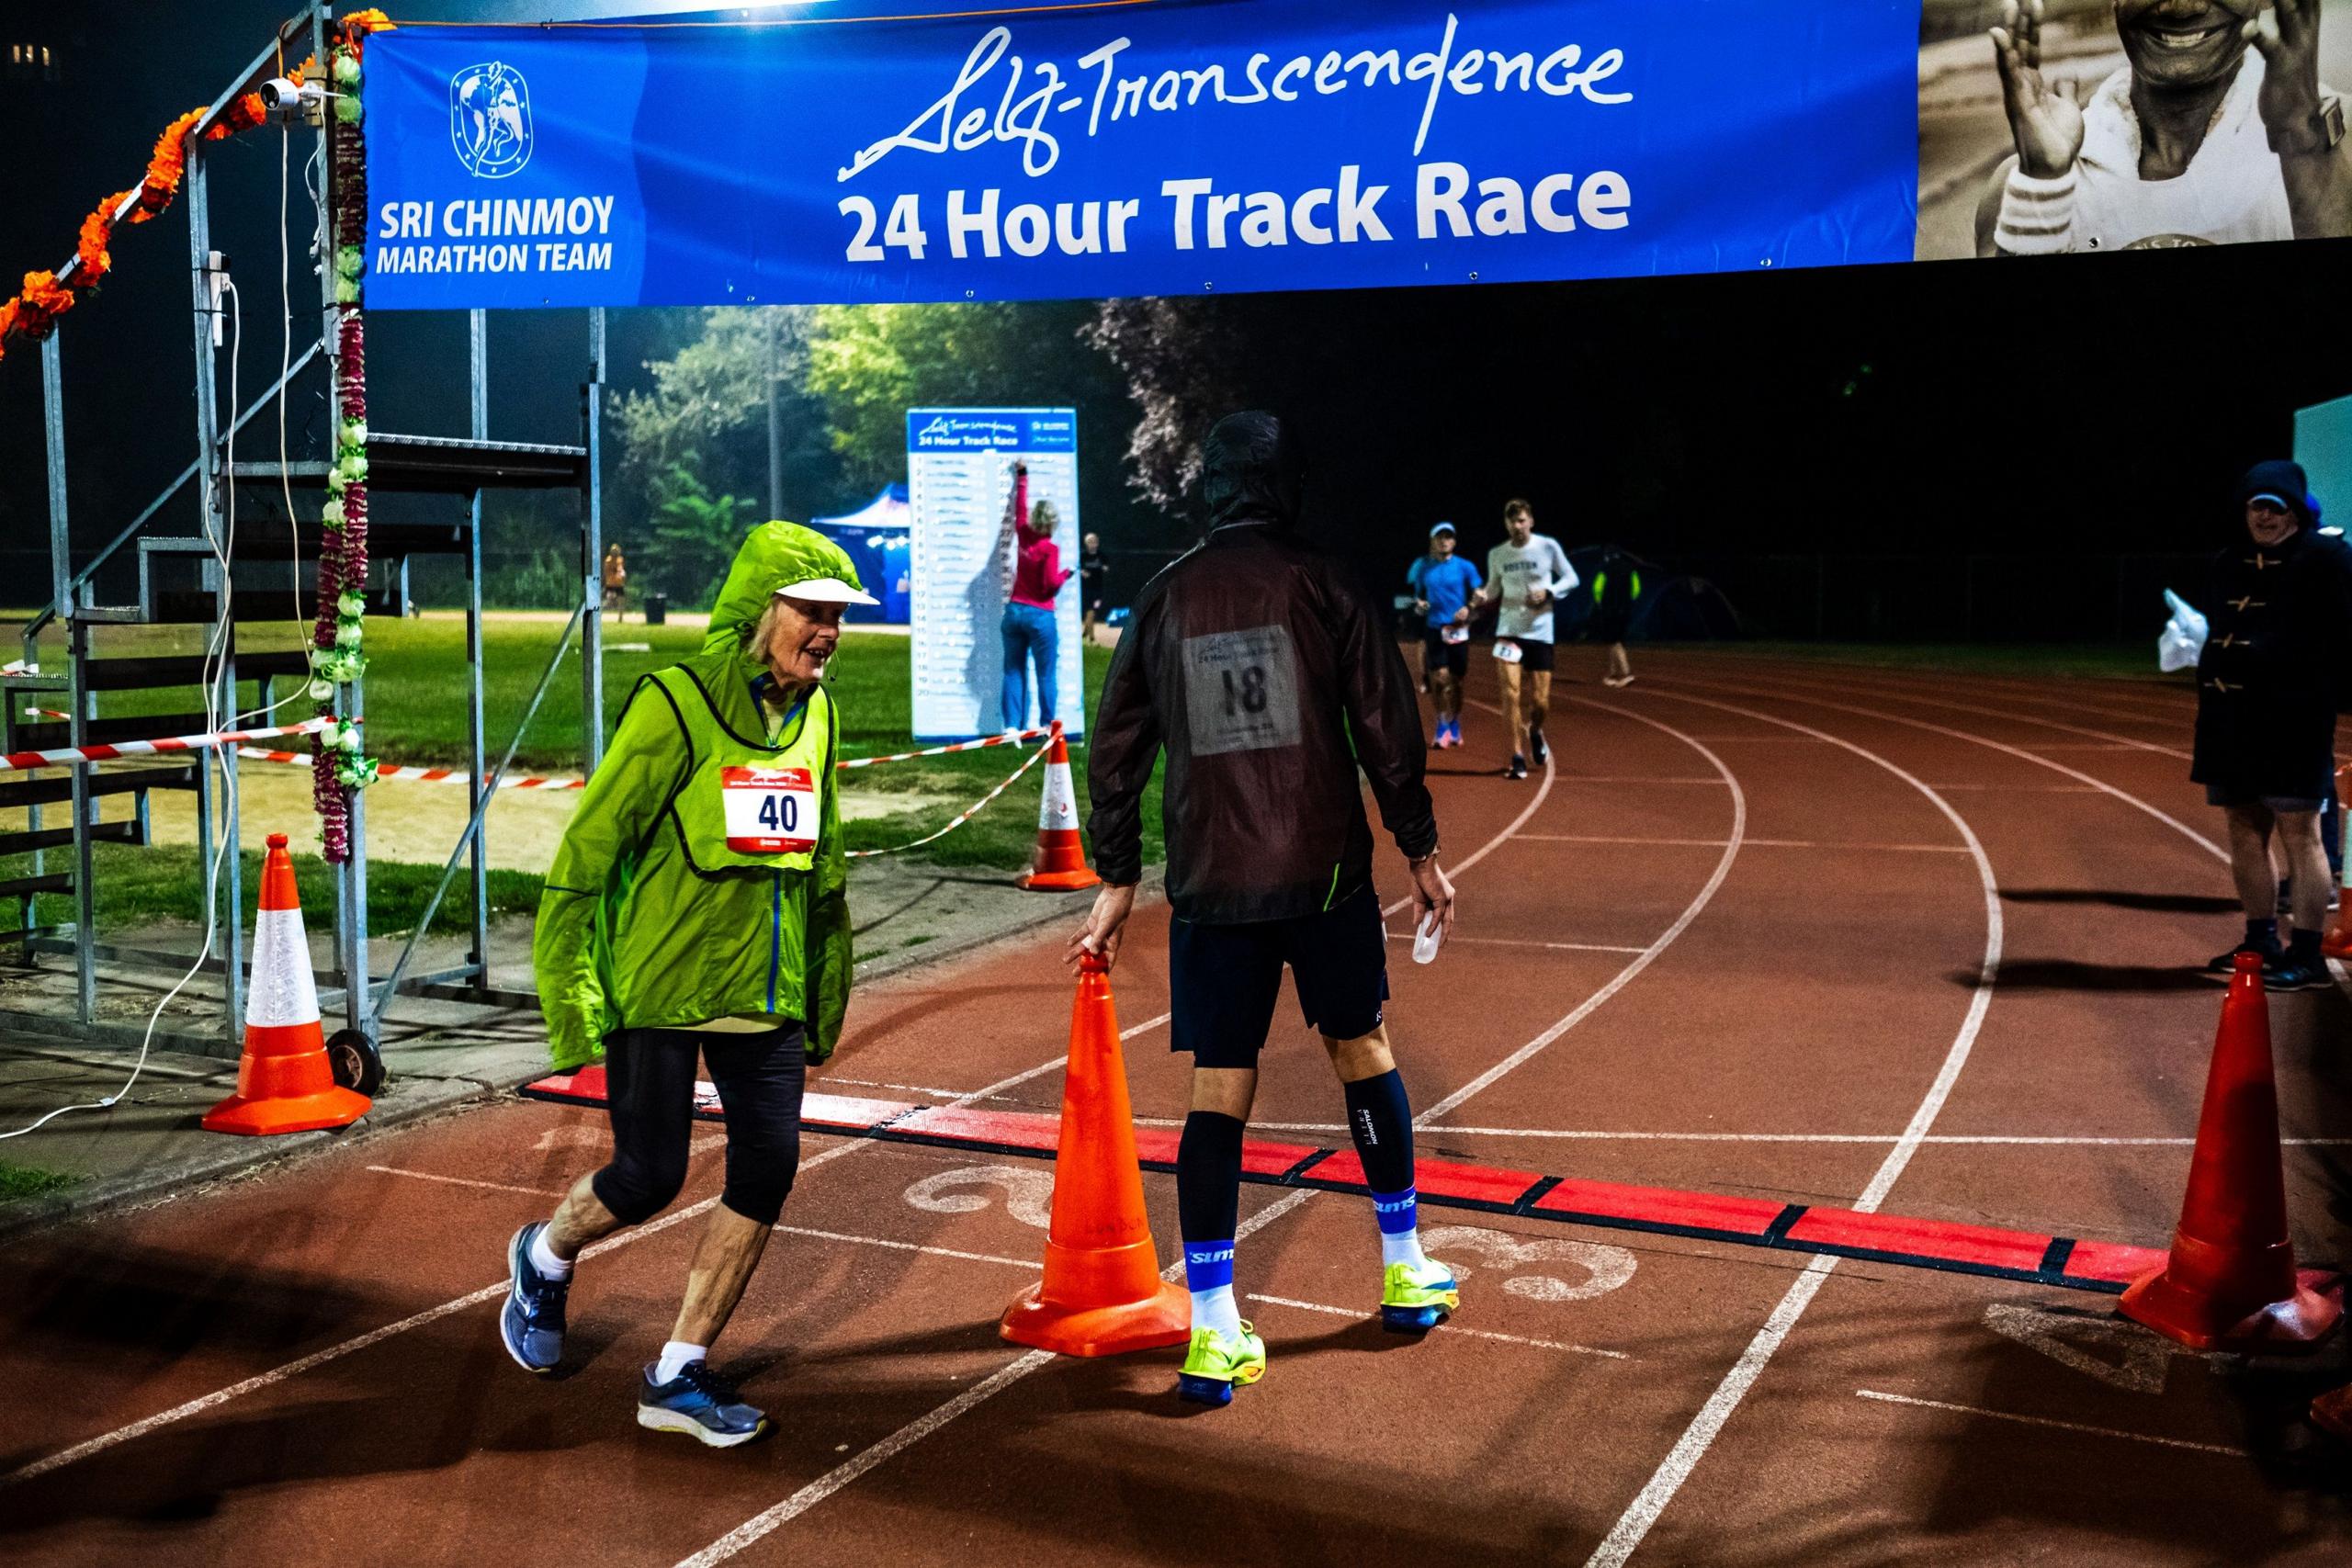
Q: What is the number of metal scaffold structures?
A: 1